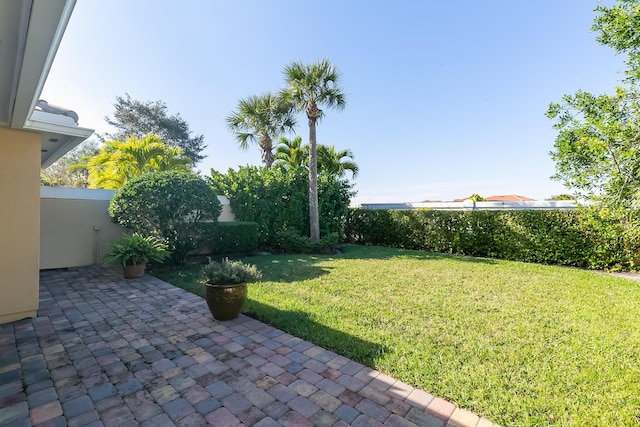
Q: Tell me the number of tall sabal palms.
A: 2